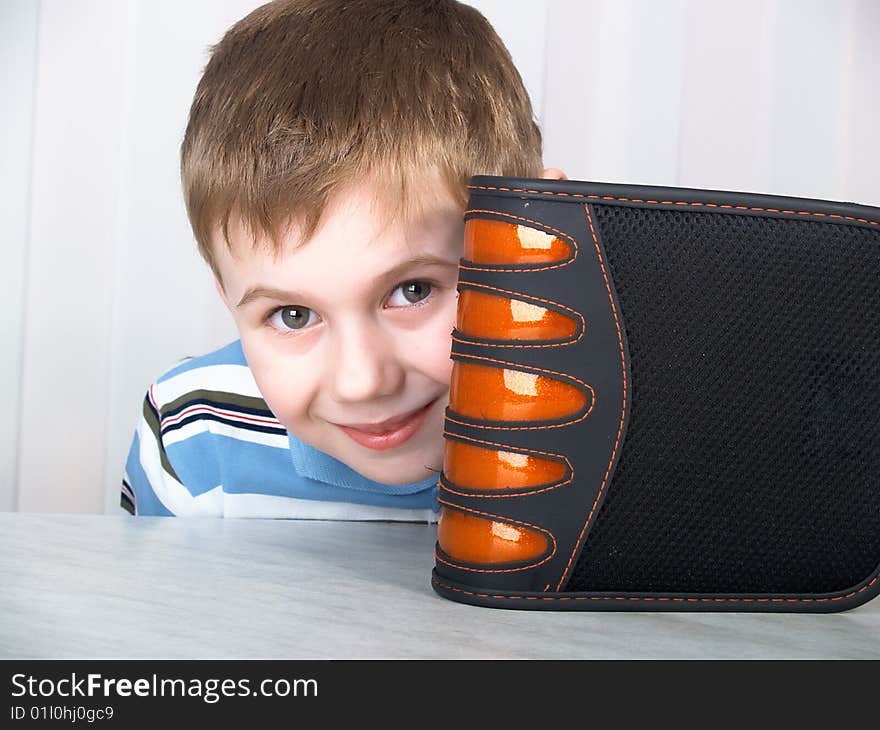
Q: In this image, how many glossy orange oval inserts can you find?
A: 5